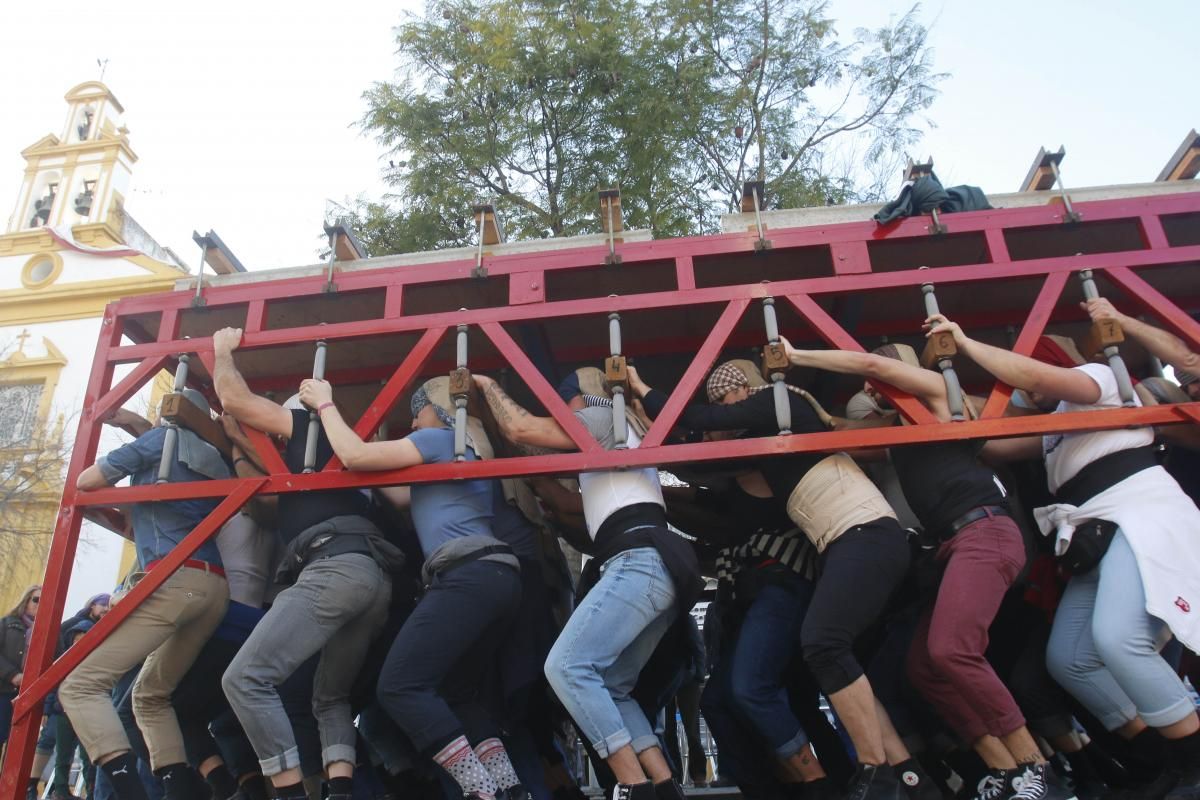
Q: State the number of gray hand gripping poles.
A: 7